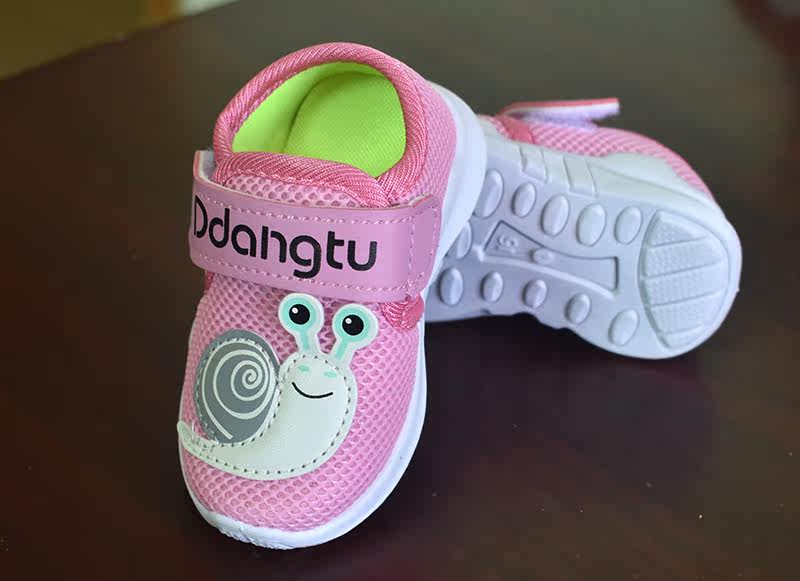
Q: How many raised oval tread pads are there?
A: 11